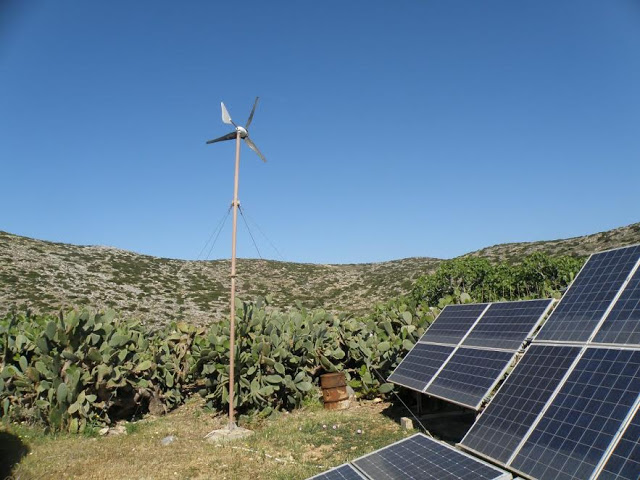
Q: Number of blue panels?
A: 11